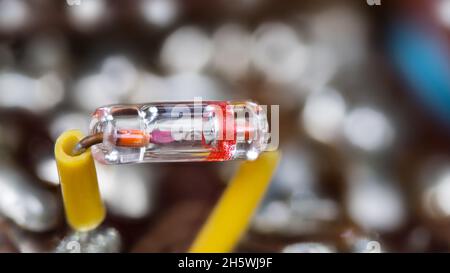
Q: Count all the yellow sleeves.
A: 2